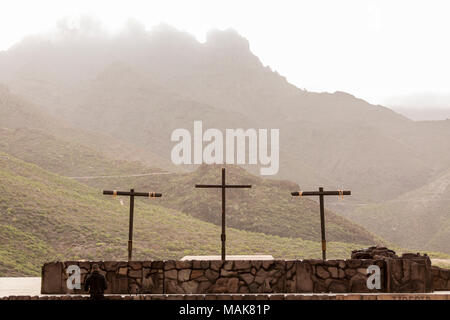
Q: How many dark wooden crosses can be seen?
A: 3